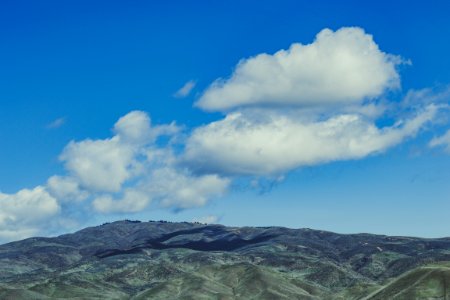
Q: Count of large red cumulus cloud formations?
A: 0